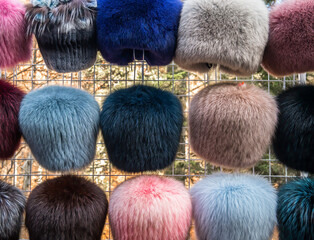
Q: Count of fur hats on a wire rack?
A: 15